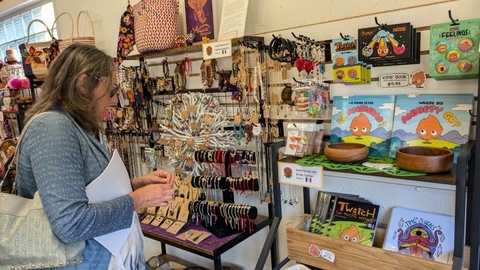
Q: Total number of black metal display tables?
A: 2